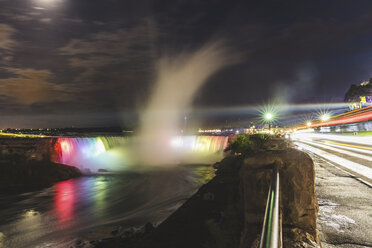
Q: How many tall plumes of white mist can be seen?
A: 1